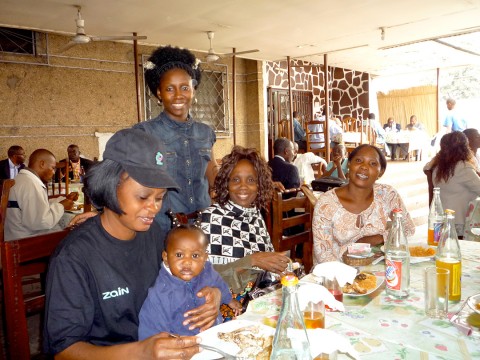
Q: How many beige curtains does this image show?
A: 1